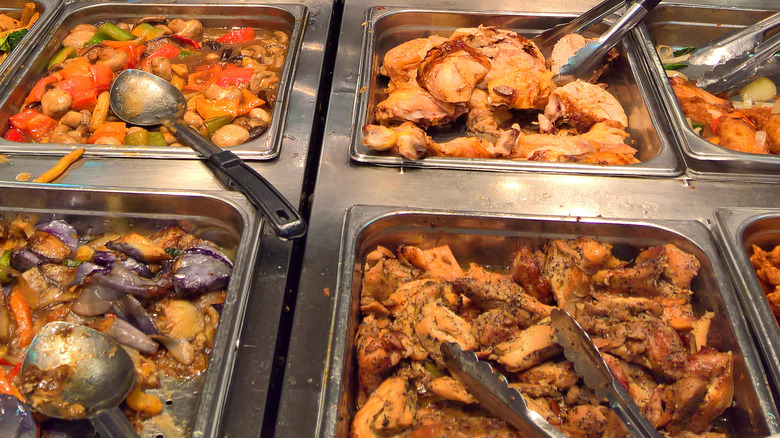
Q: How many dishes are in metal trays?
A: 7